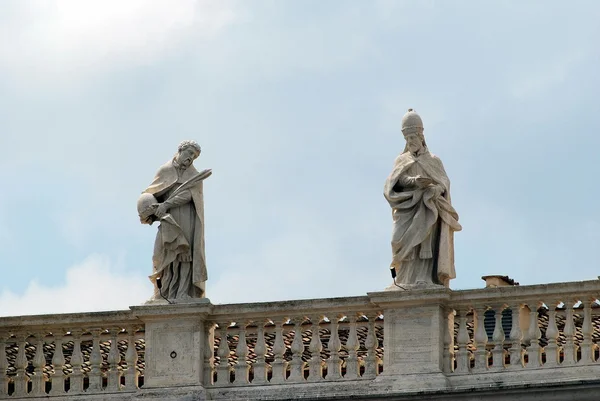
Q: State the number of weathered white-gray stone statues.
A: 2